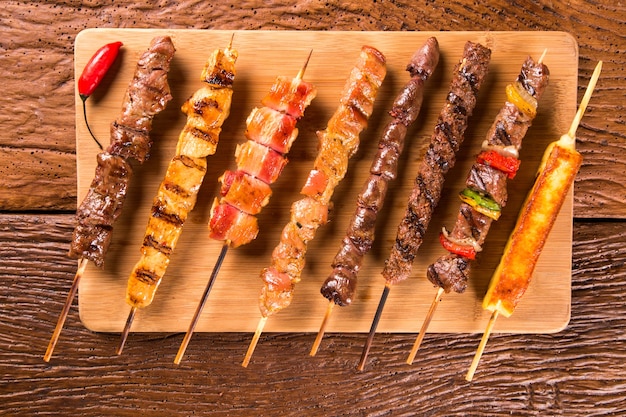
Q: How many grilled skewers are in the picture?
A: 8